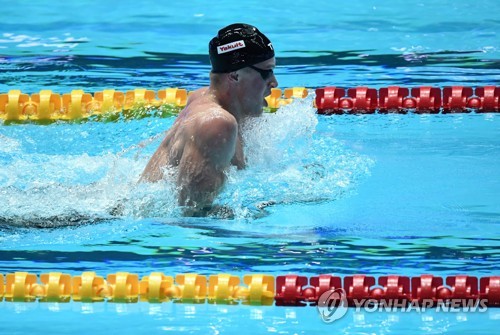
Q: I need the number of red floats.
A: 13